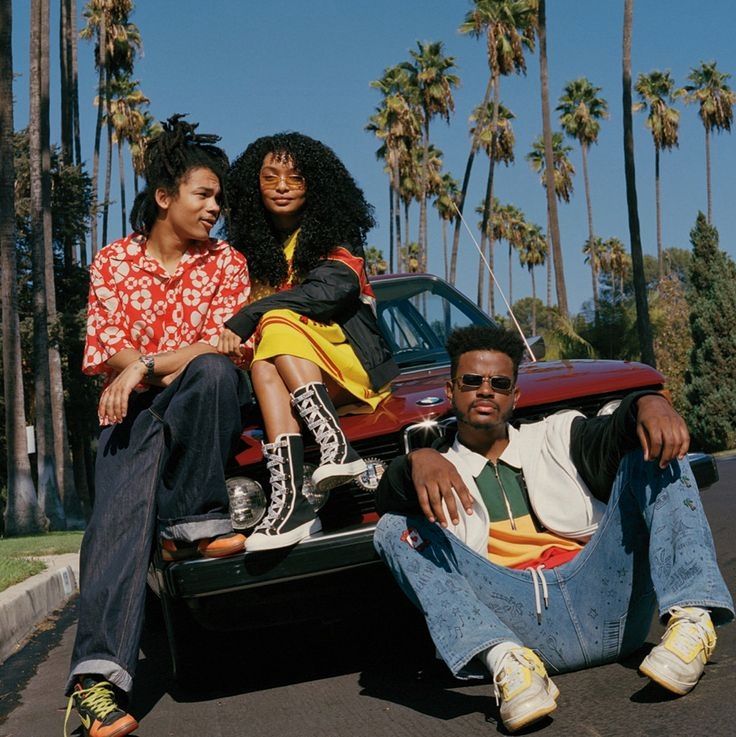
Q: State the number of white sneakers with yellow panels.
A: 2